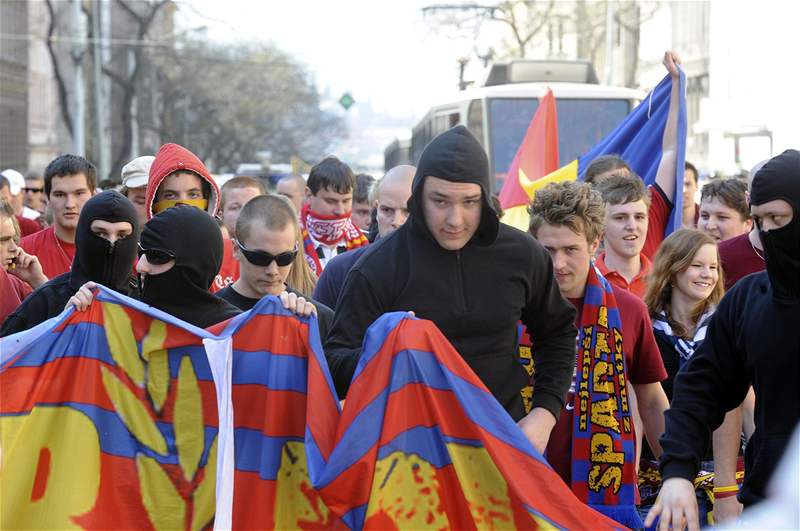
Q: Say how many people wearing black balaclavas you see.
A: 3